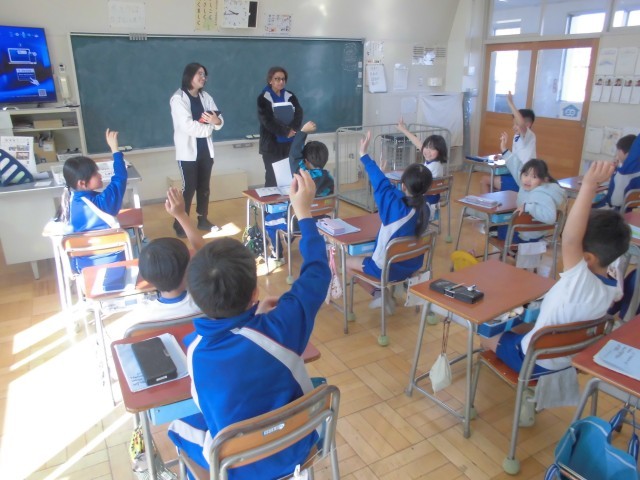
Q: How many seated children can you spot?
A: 10